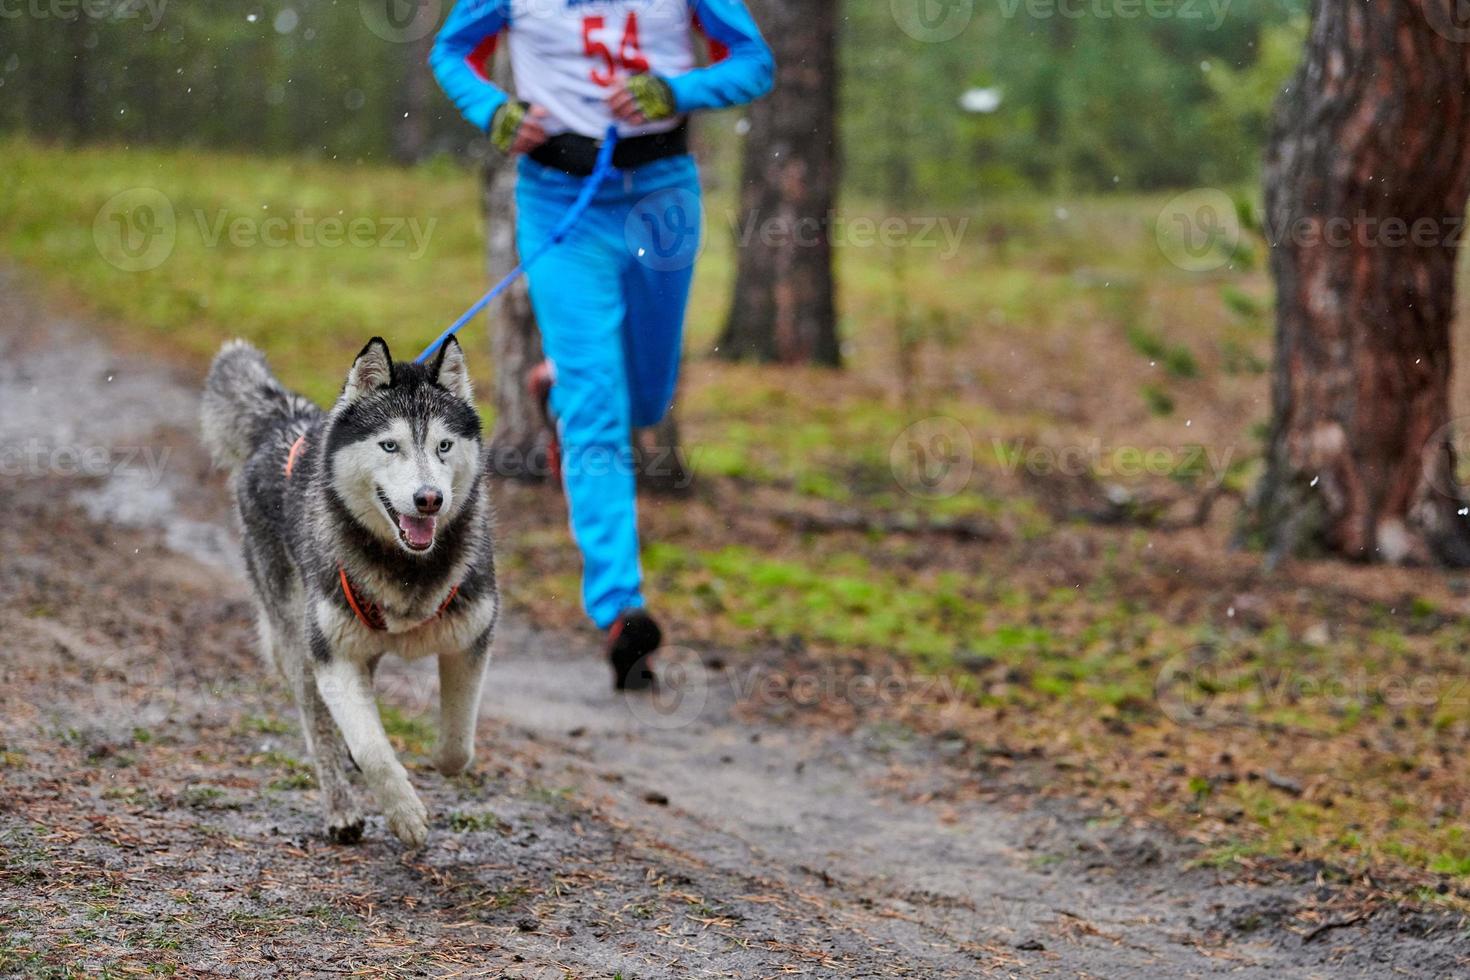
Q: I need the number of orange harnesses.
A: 1